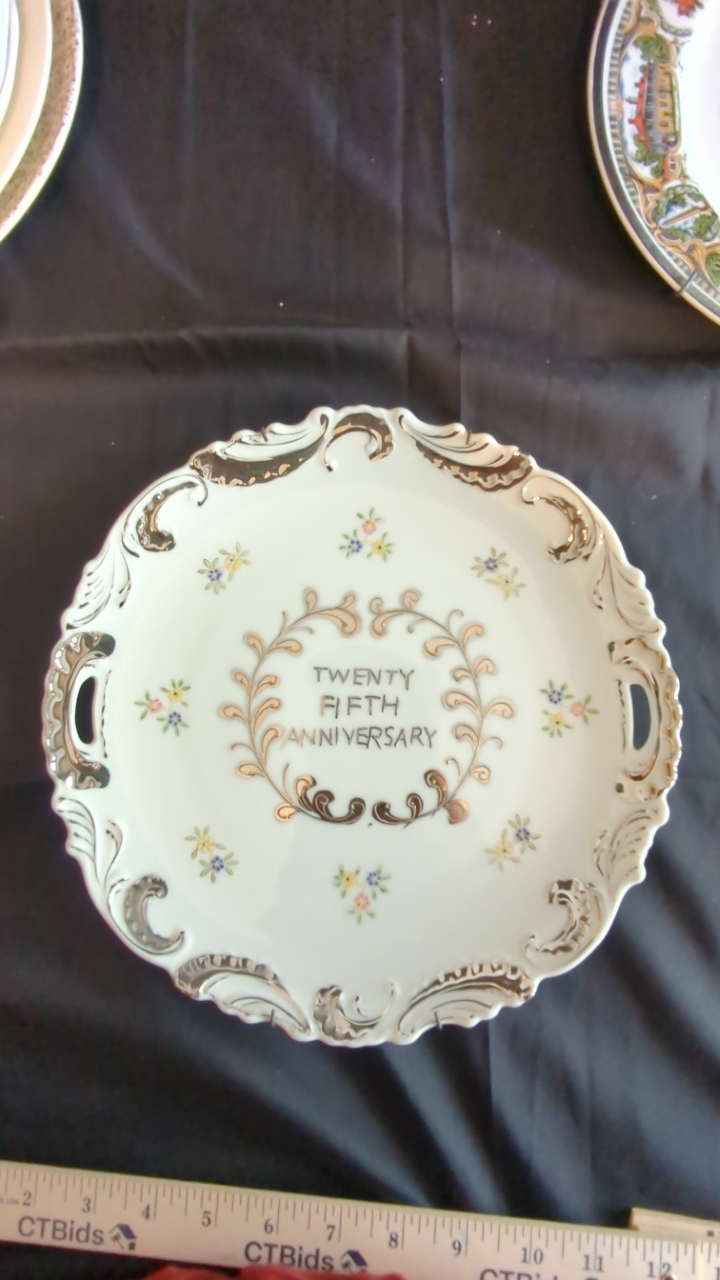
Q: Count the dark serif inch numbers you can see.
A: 11